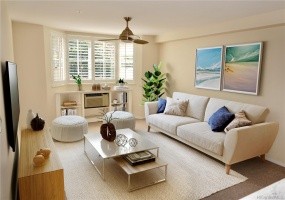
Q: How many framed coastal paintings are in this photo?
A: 2